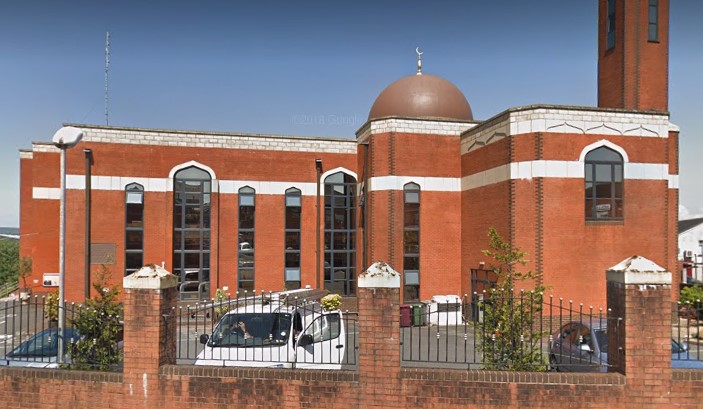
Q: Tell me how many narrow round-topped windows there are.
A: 4